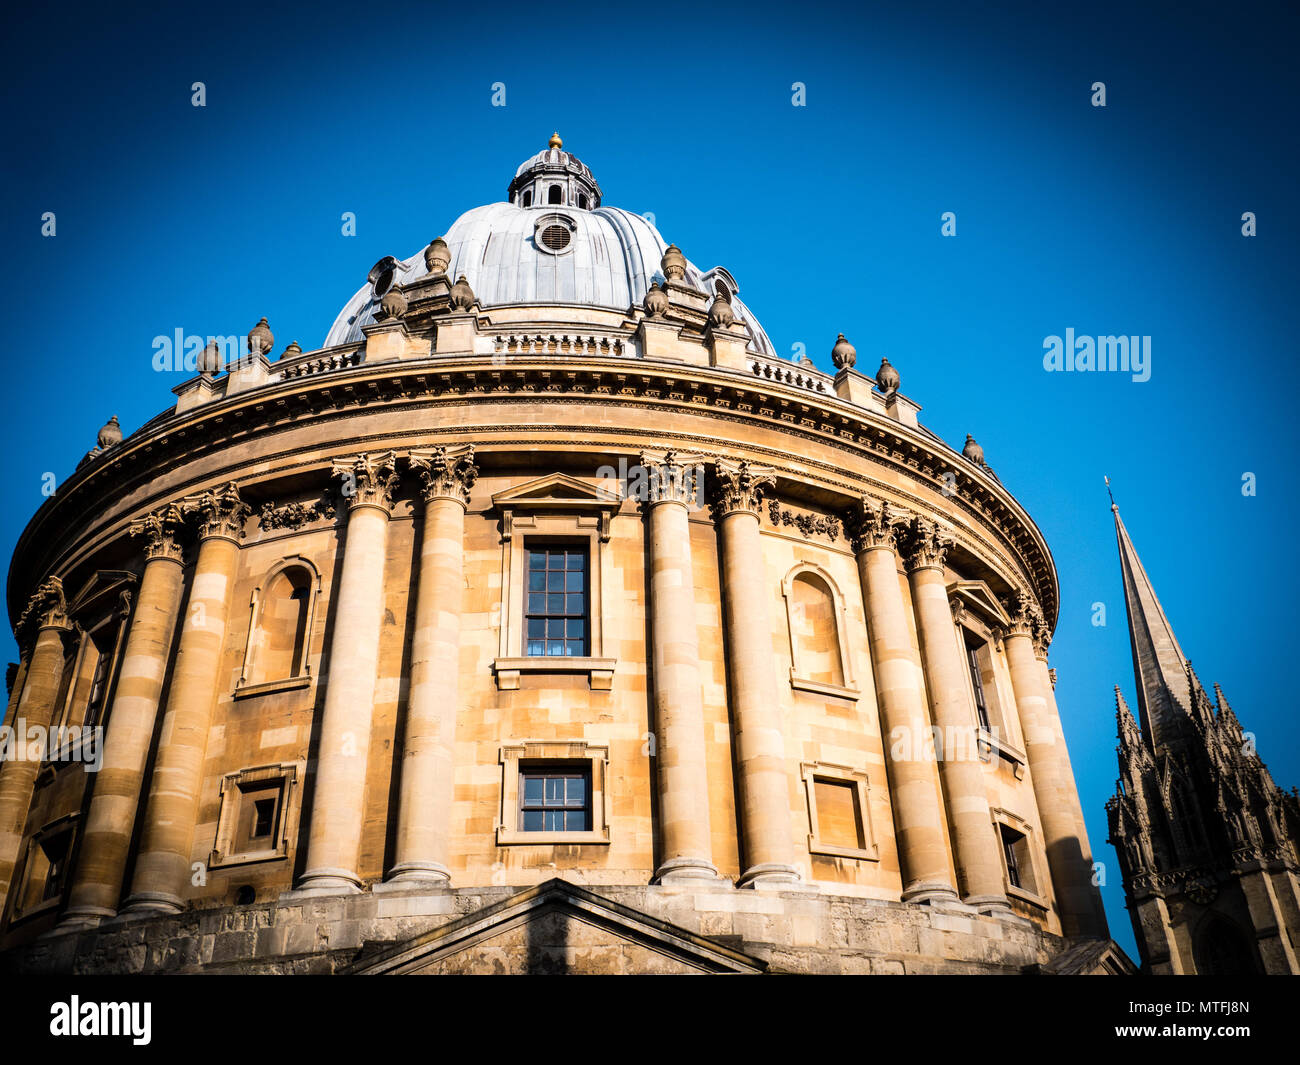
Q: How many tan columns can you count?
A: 12